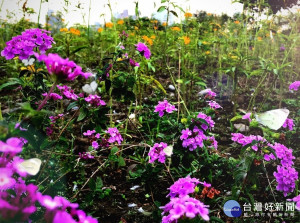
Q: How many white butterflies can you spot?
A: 5